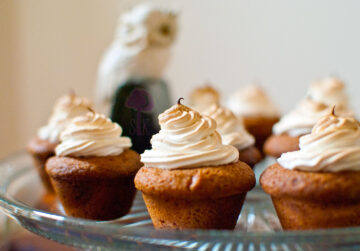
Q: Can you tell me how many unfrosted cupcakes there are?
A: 0